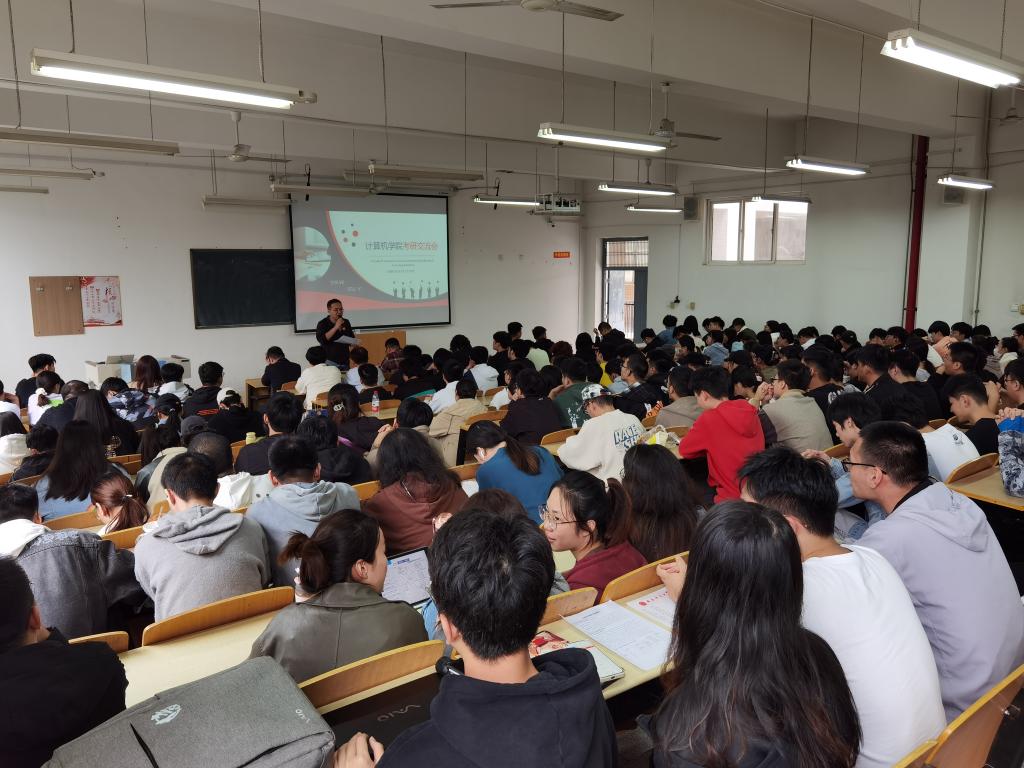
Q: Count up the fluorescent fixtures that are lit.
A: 9